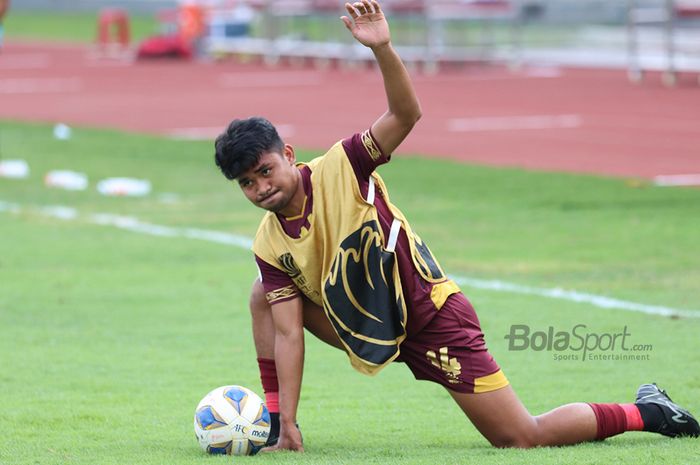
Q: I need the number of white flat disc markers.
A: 3